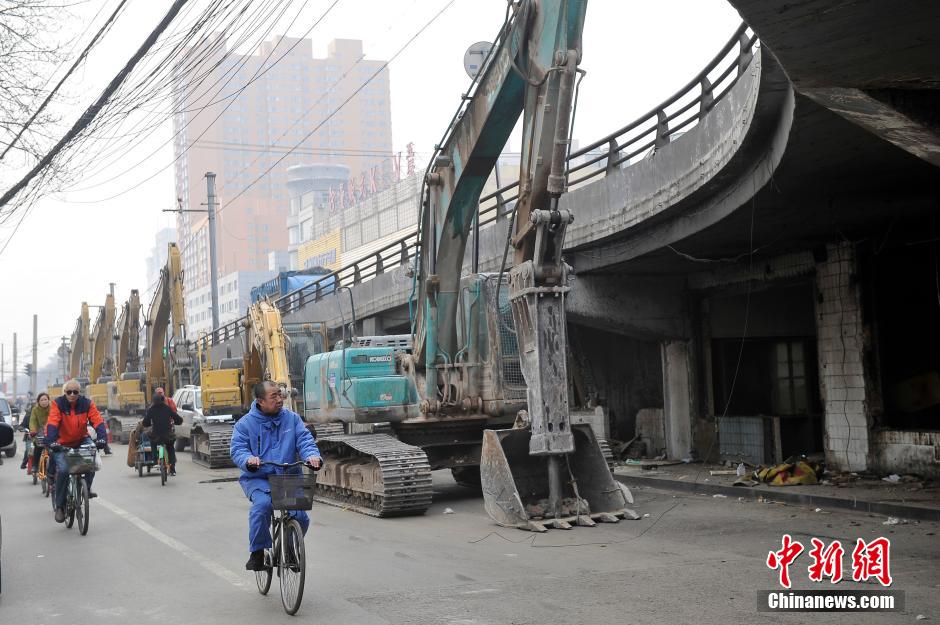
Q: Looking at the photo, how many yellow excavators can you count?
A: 5